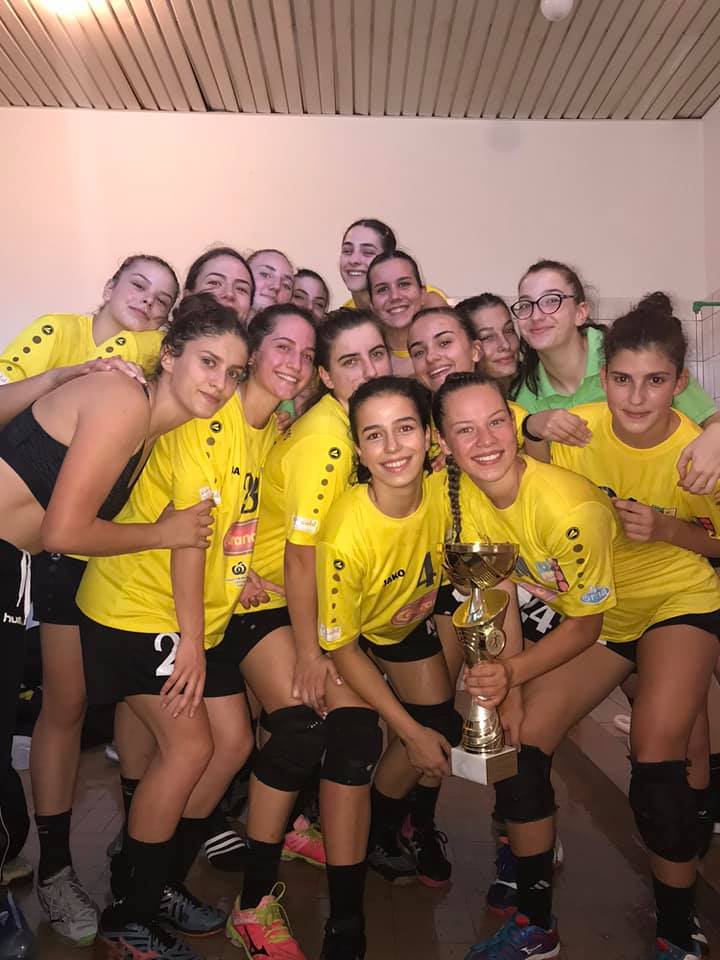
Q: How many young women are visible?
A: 15